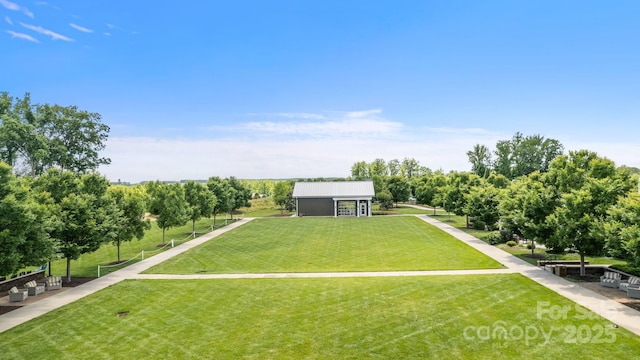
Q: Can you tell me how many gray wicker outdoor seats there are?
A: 6